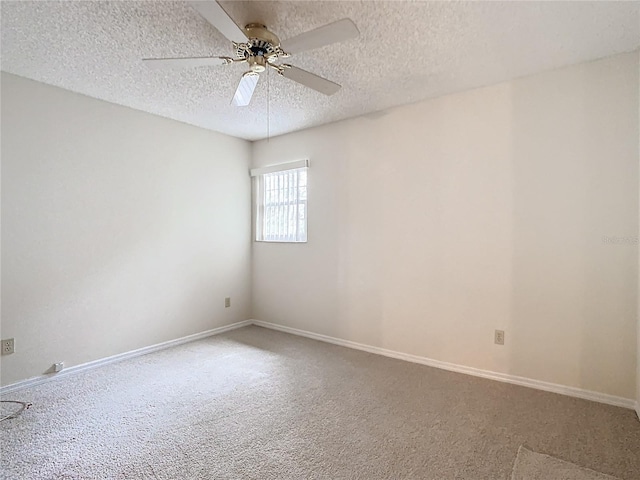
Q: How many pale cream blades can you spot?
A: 5